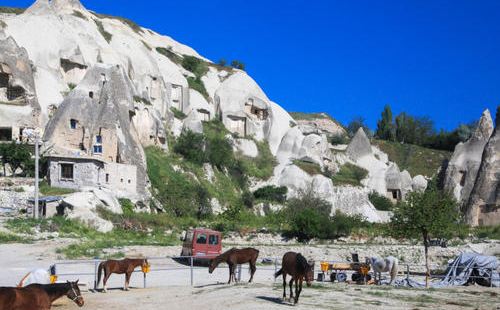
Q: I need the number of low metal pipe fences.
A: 1